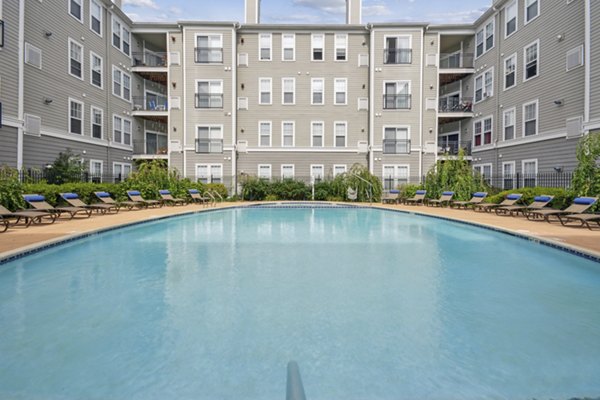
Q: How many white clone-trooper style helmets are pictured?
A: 0